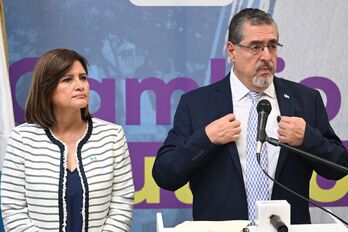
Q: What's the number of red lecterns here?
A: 0